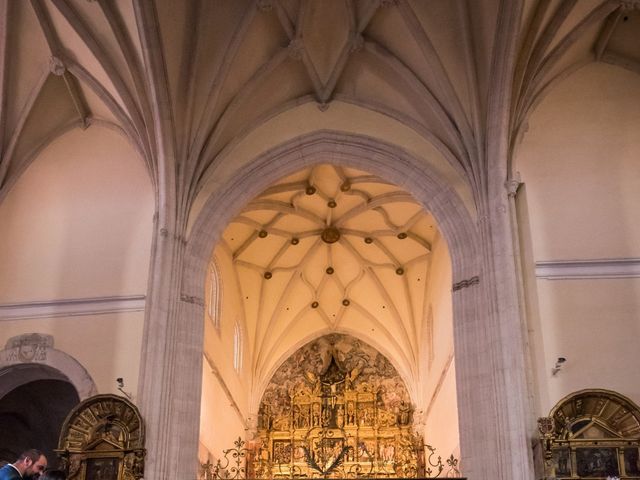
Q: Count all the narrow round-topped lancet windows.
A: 2